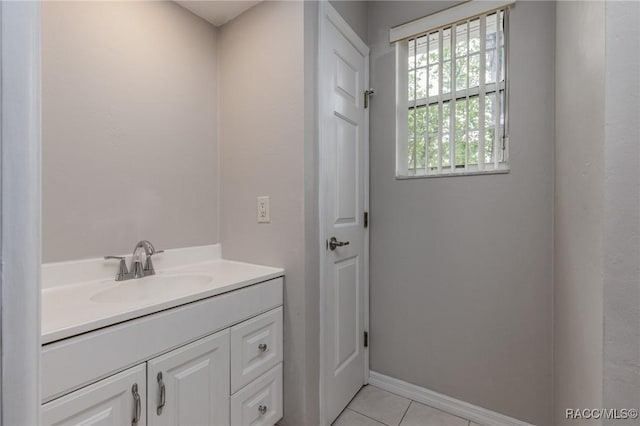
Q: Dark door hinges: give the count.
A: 3